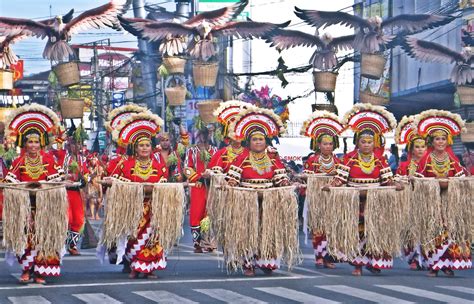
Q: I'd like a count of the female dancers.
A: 9